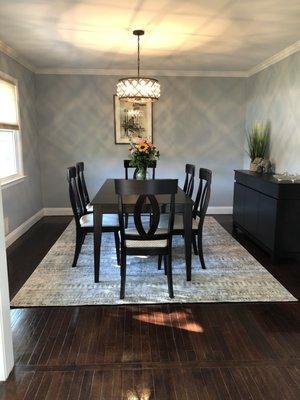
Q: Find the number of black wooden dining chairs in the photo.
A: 6